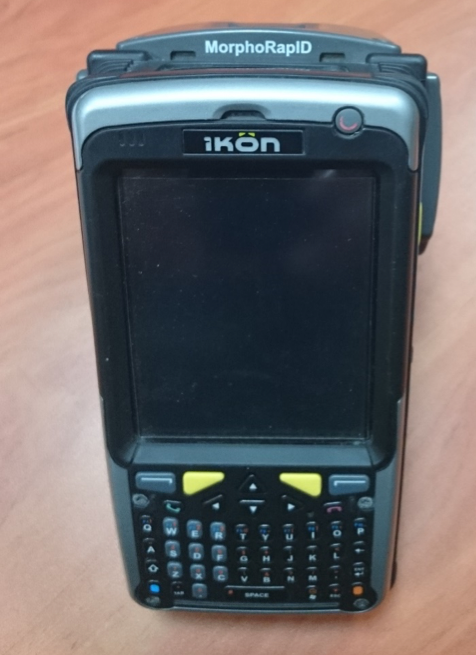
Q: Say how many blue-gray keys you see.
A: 12